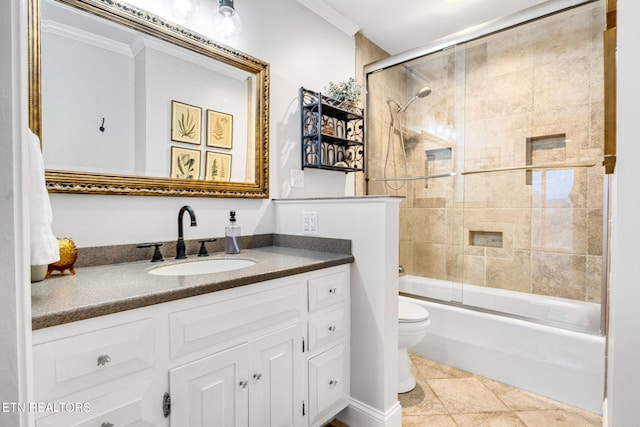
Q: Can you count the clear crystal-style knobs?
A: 7